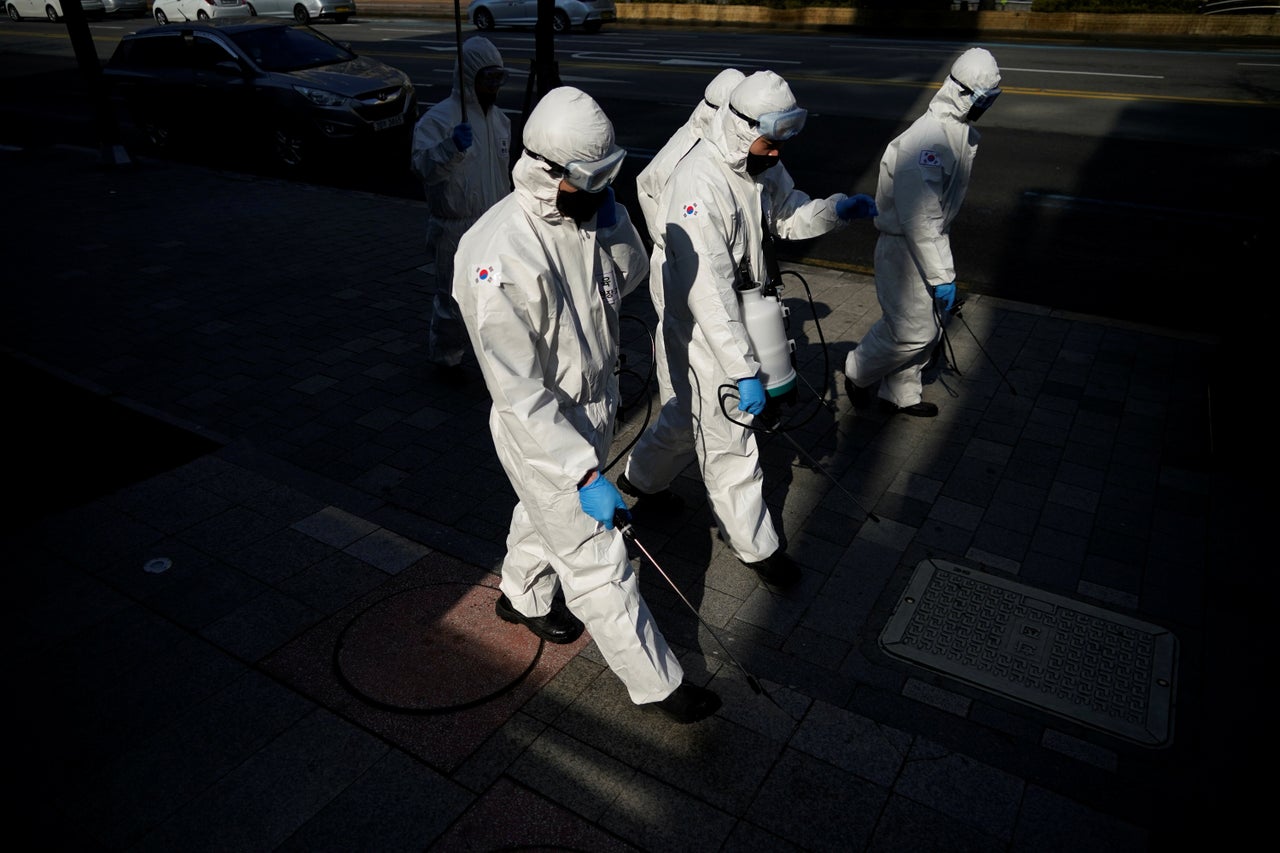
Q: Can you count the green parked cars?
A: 0